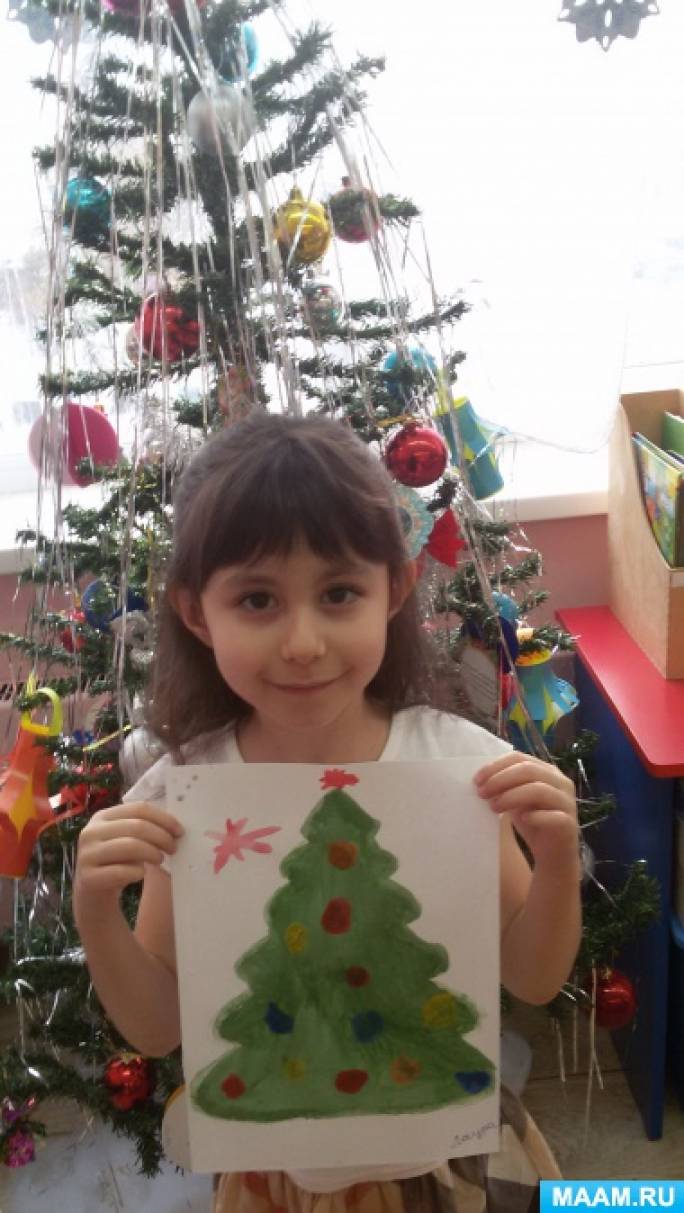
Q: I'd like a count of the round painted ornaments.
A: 12